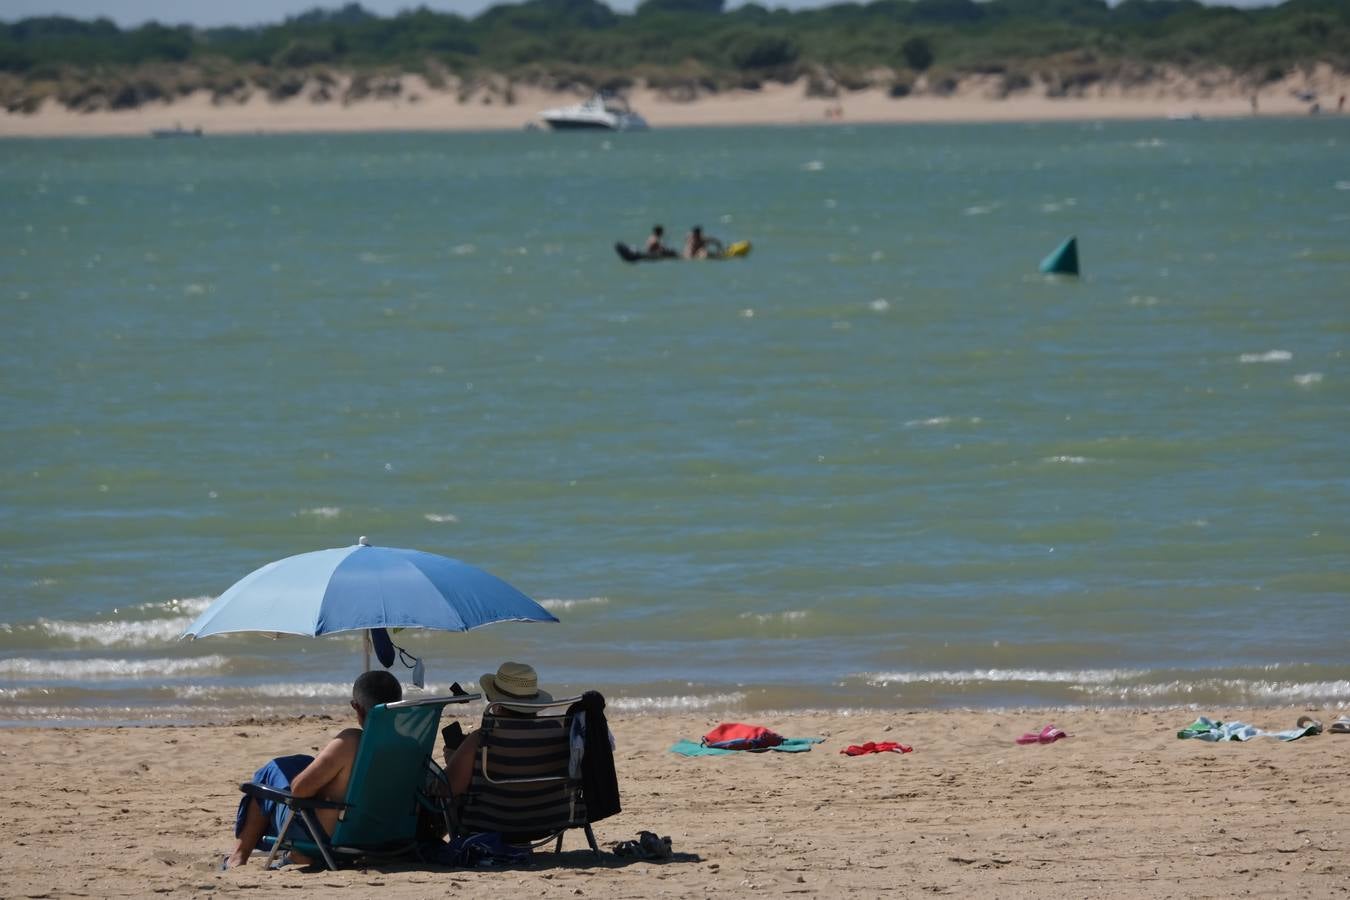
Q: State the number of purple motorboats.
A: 0